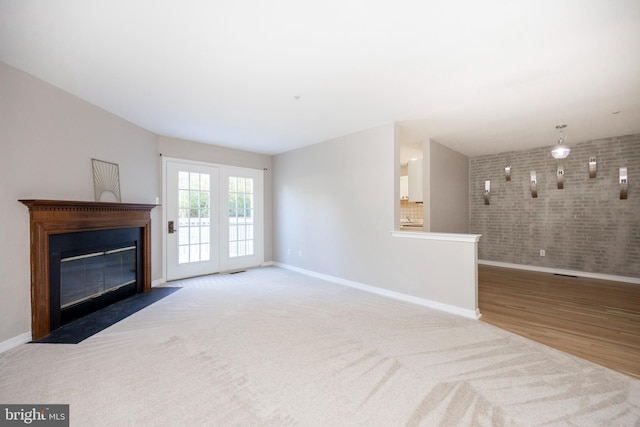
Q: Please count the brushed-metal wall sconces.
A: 6